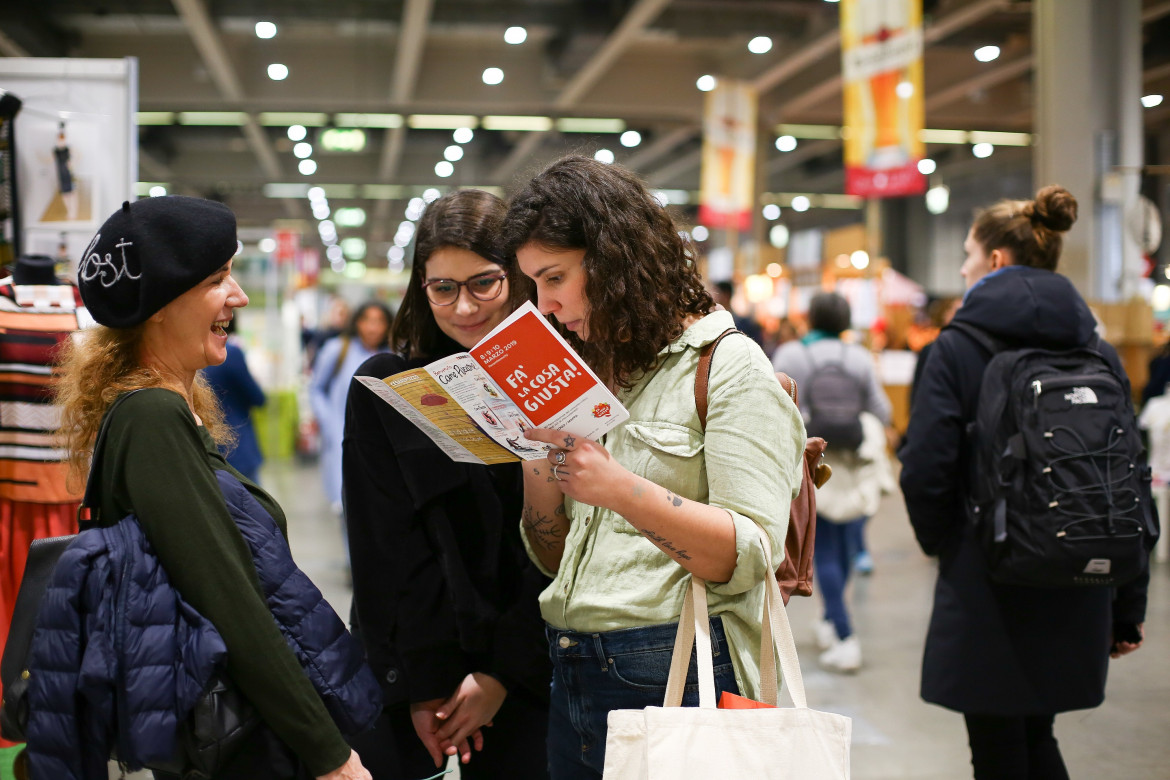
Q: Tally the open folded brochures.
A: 1